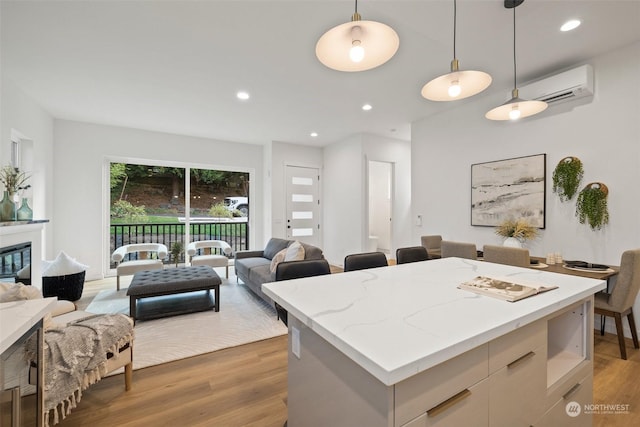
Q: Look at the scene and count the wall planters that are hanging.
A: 2